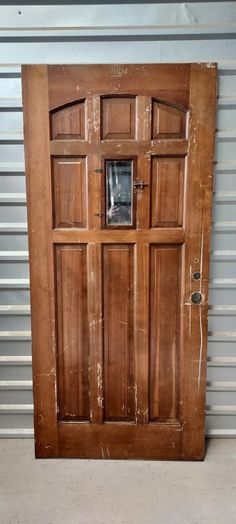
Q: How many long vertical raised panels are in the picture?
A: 3